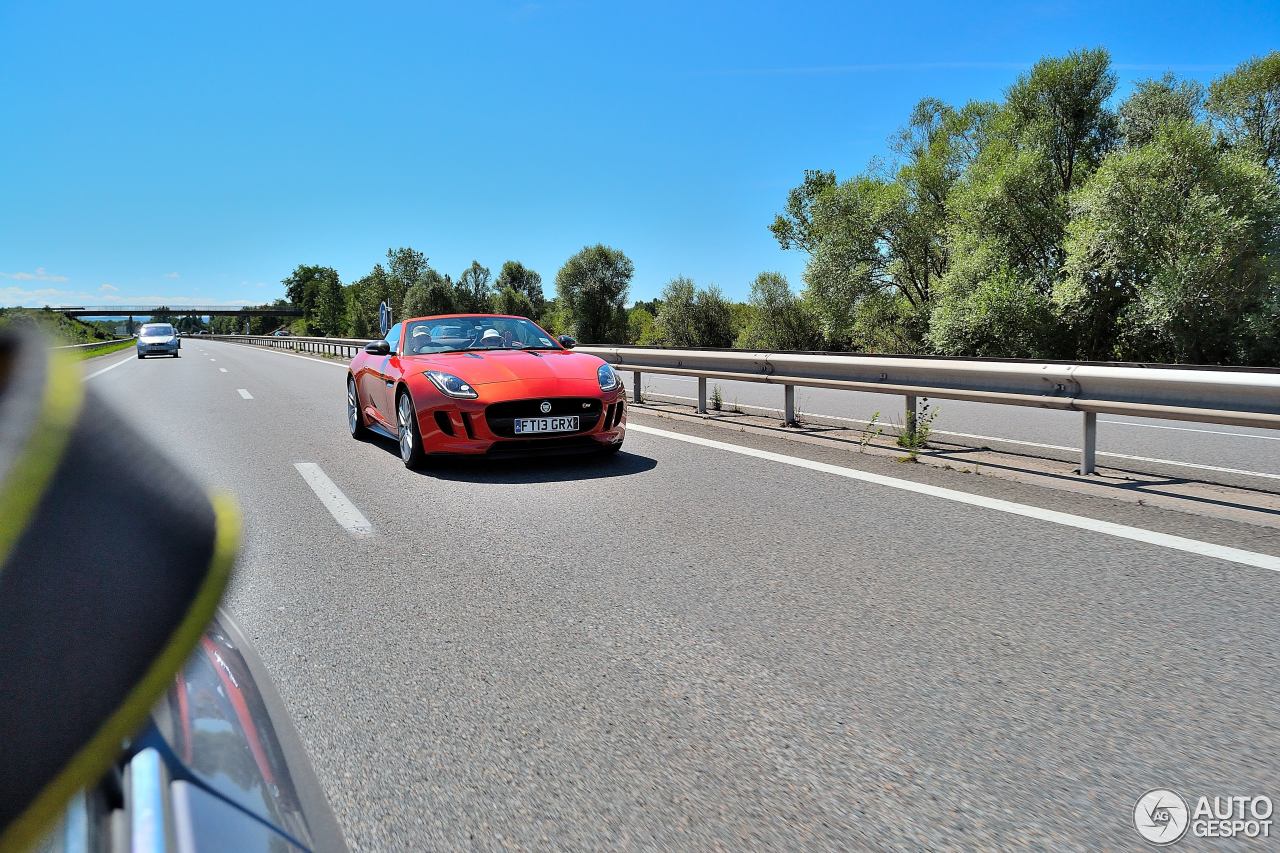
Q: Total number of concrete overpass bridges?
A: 1